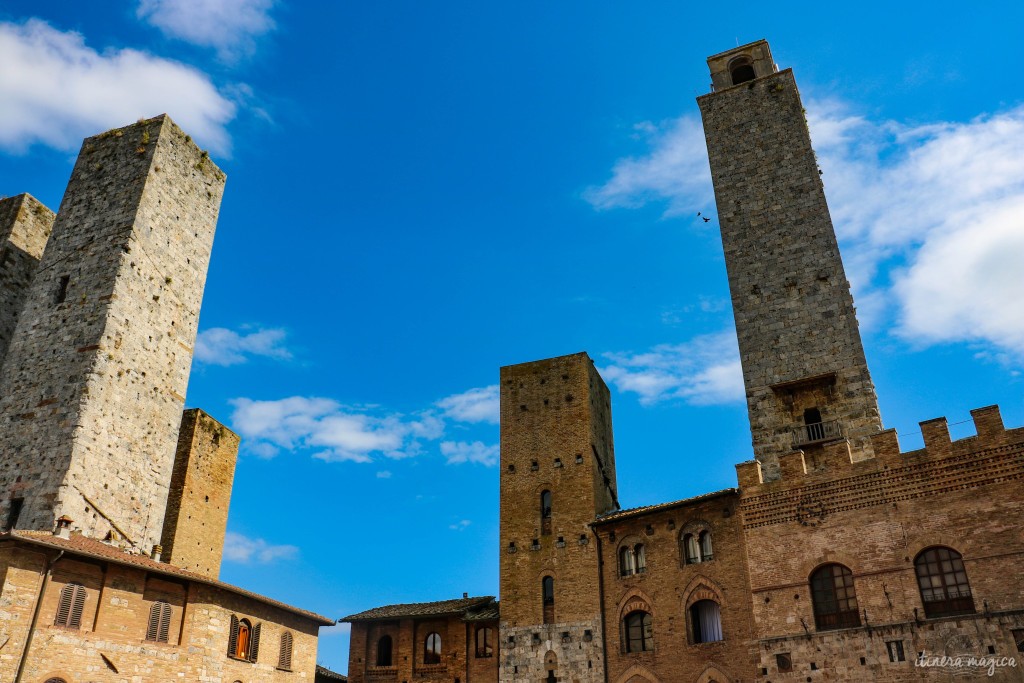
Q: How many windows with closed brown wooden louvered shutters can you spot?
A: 3